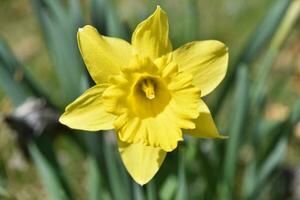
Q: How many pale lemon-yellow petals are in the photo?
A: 6